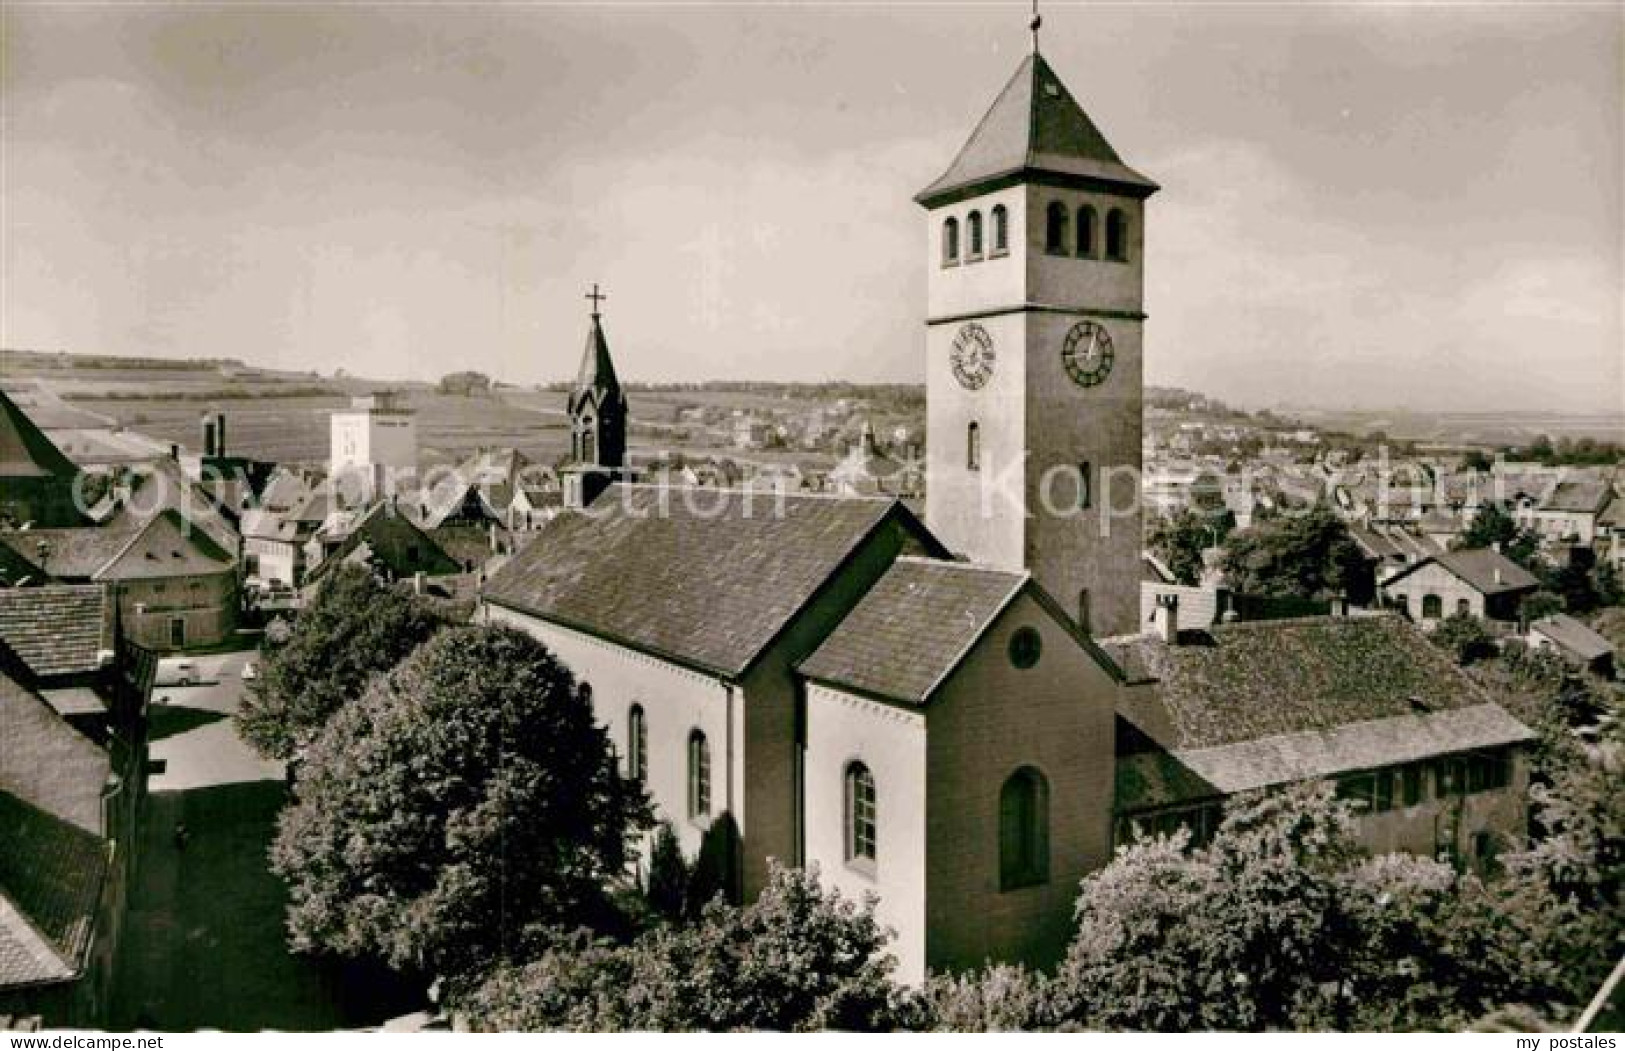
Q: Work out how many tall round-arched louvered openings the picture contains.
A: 6